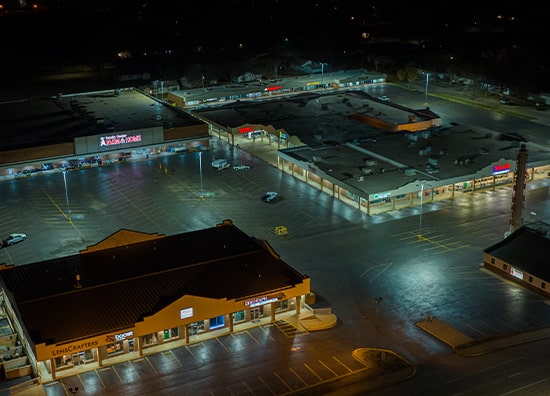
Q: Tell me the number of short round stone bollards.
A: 0